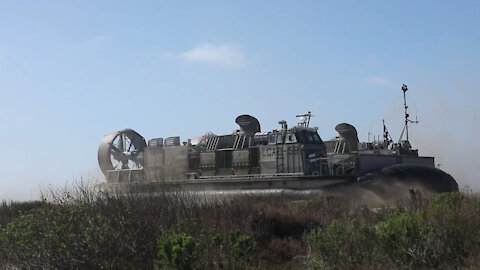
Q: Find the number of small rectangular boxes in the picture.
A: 2